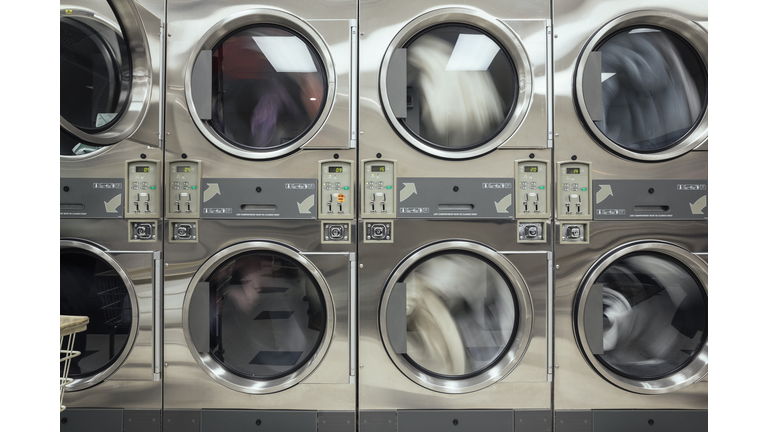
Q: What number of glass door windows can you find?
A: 8